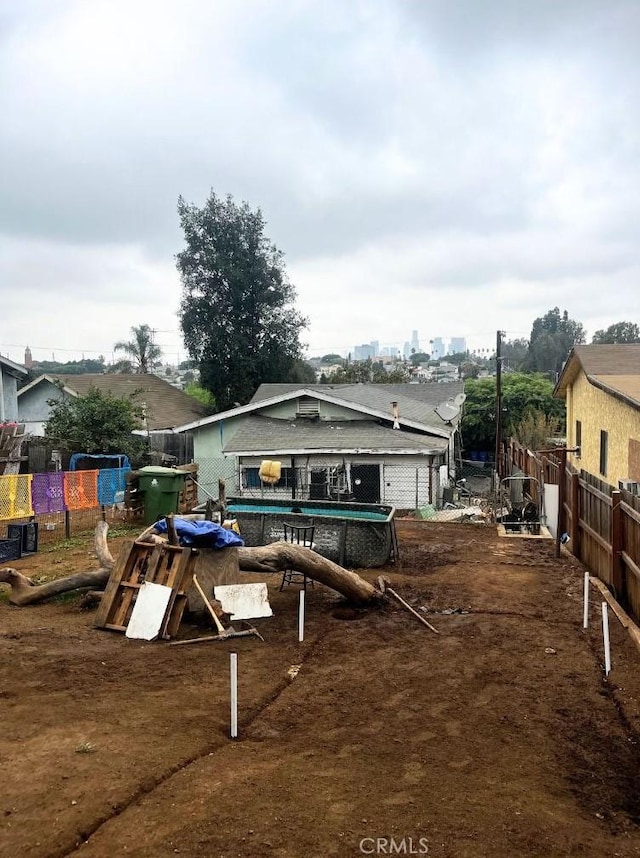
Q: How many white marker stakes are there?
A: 4